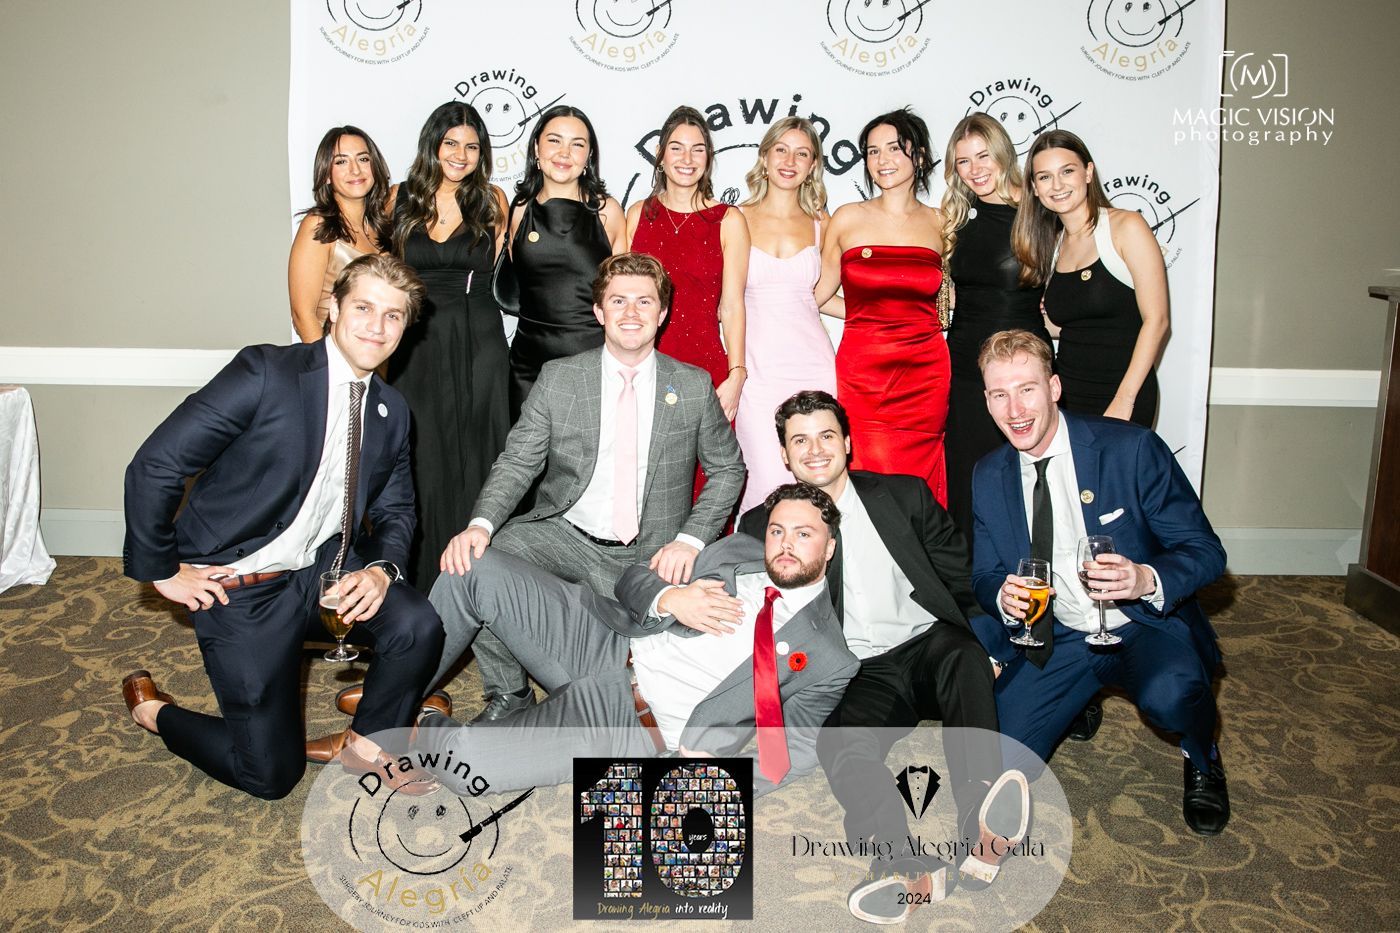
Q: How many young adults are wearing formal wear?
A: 13